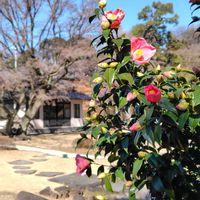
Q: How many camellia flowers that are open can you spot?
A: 4